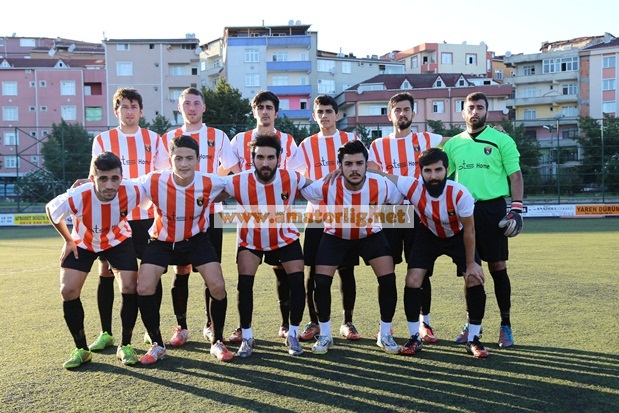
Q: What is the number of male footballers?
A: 11